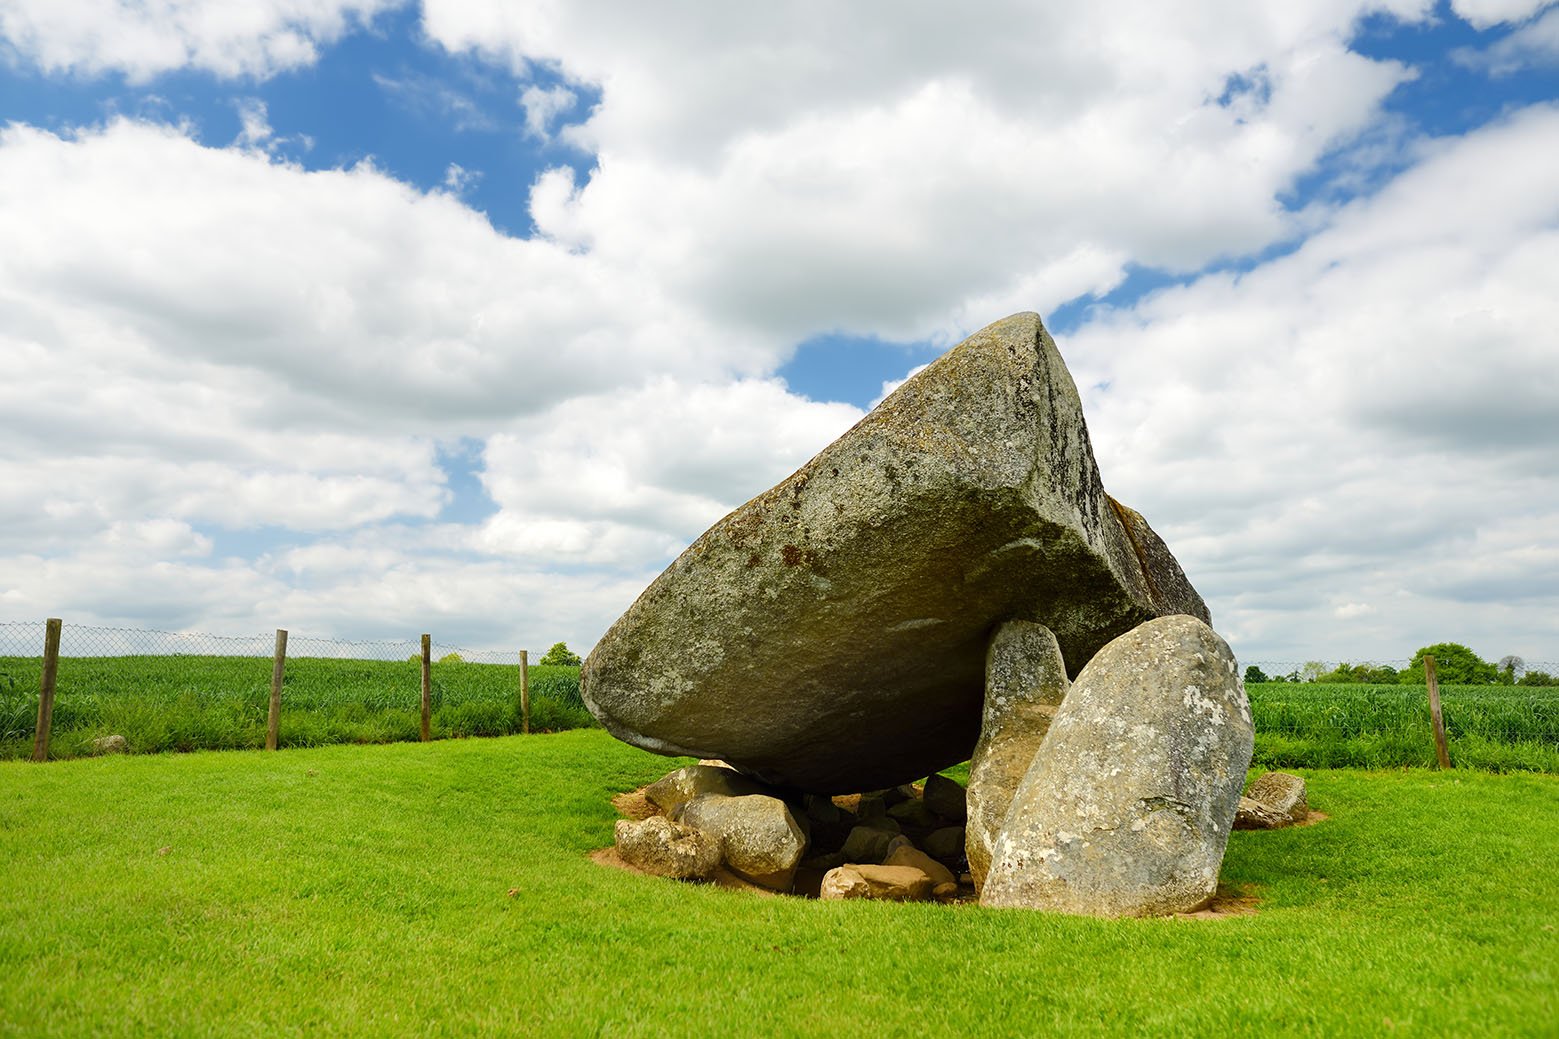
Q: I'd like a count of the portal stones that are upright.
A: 2